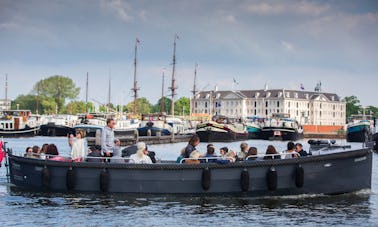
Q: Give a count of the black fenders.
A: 7